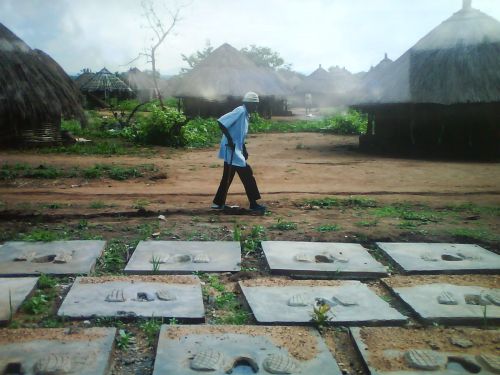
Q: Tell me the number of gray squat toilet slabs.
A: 11